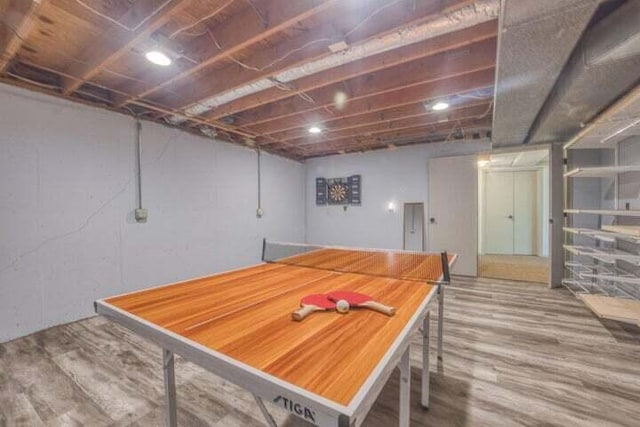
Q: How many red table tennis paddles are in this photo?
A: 2